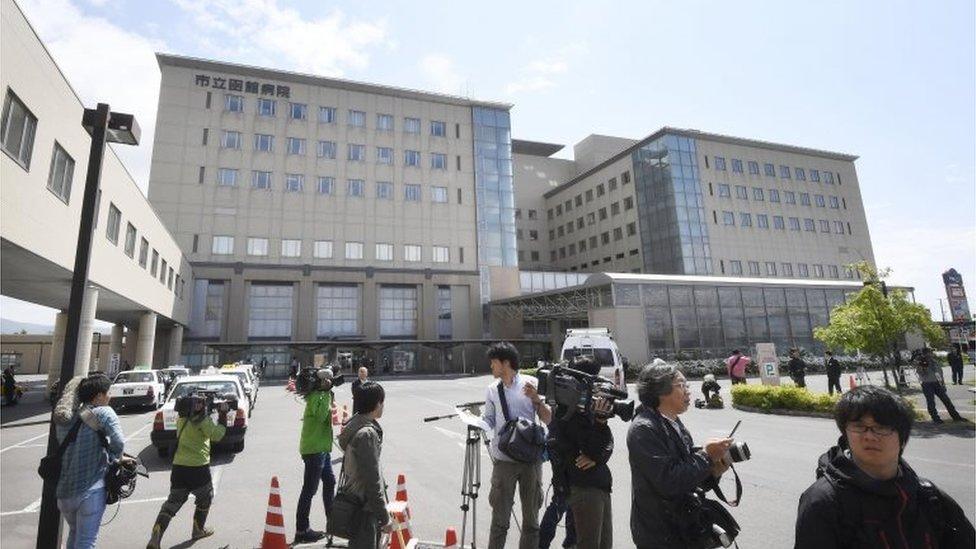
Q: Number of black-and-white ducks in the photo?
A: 0